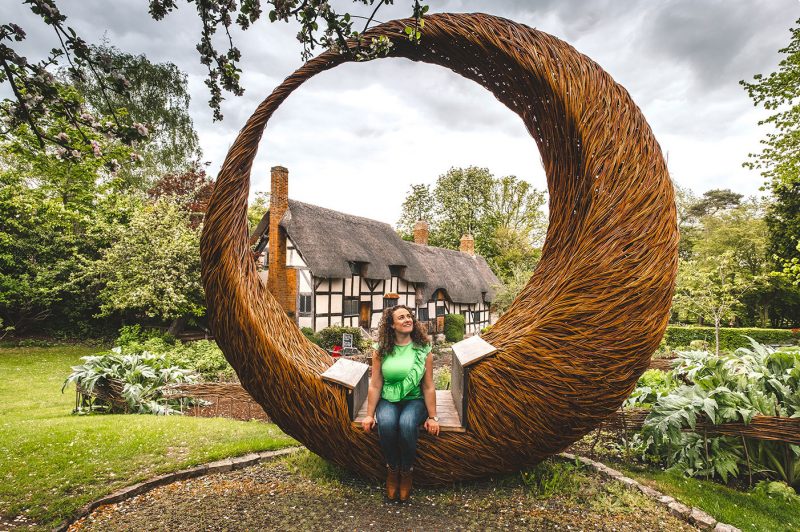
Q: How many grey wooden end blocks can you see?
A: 2